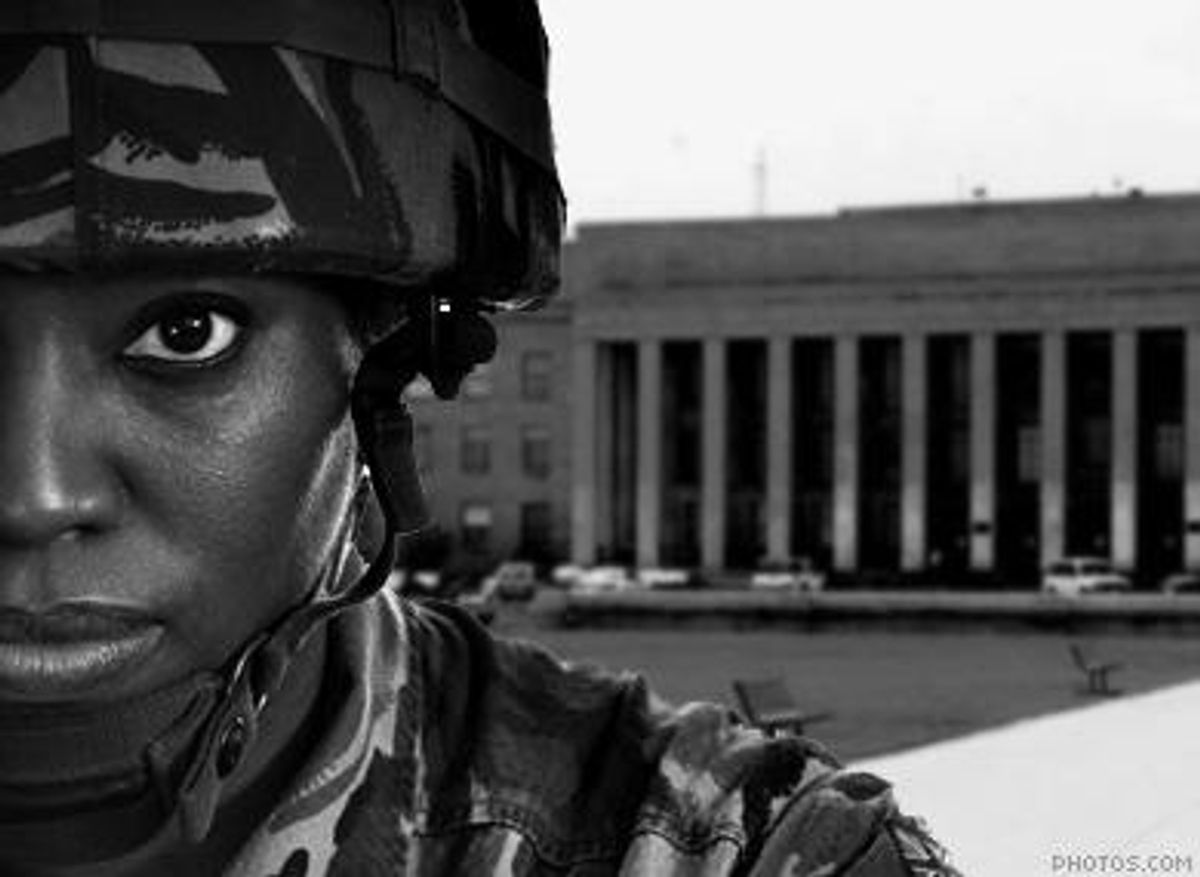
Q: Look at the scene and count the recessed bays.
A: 9